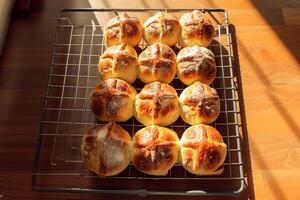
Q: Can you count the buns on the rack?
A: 12